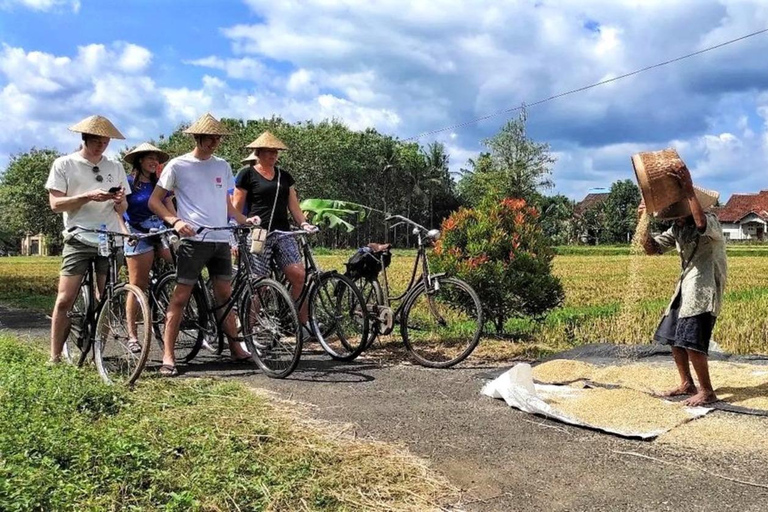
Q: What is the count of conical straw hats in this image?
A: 6